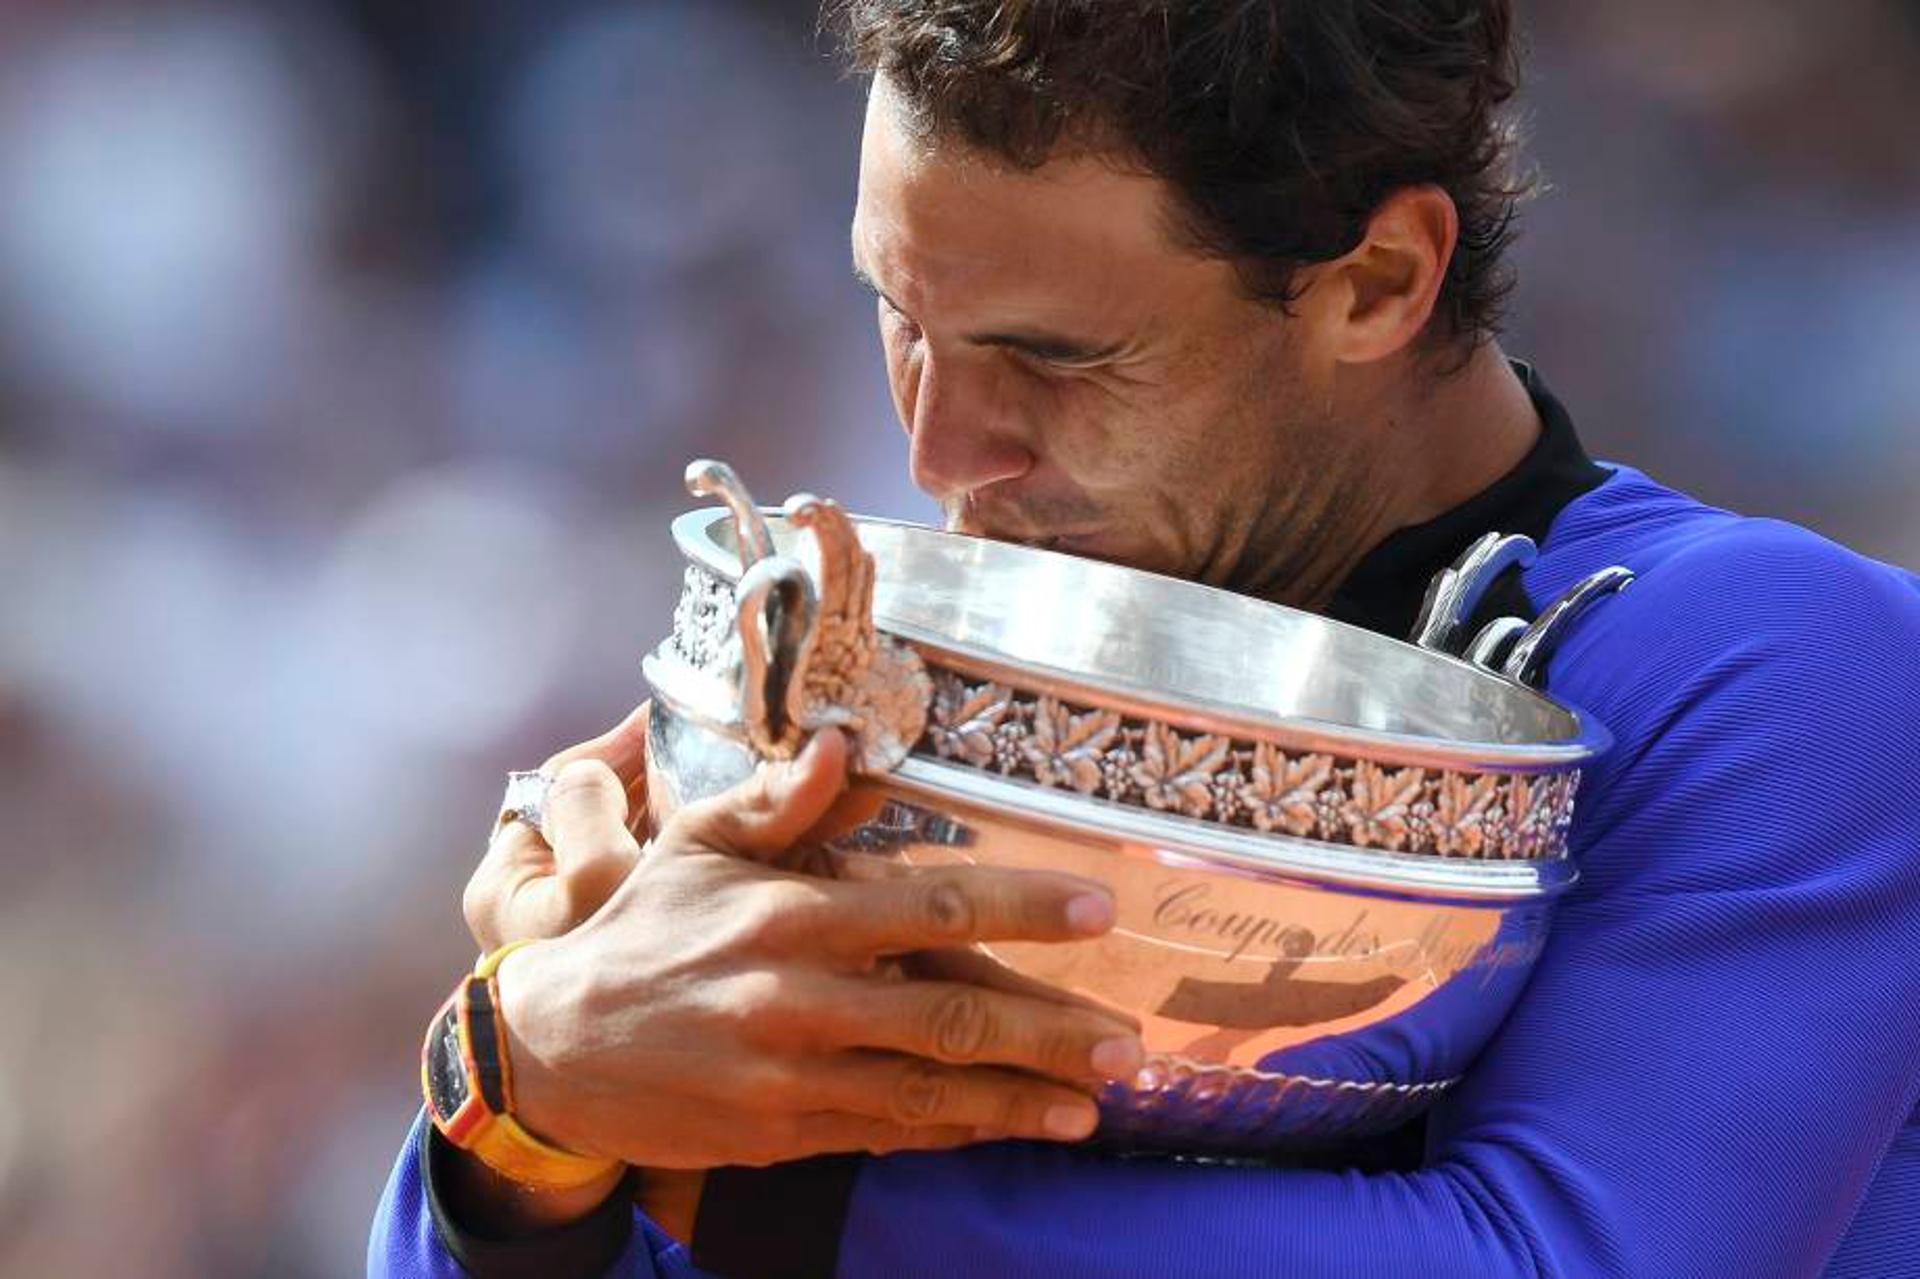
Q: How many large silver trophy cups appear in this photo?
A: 1